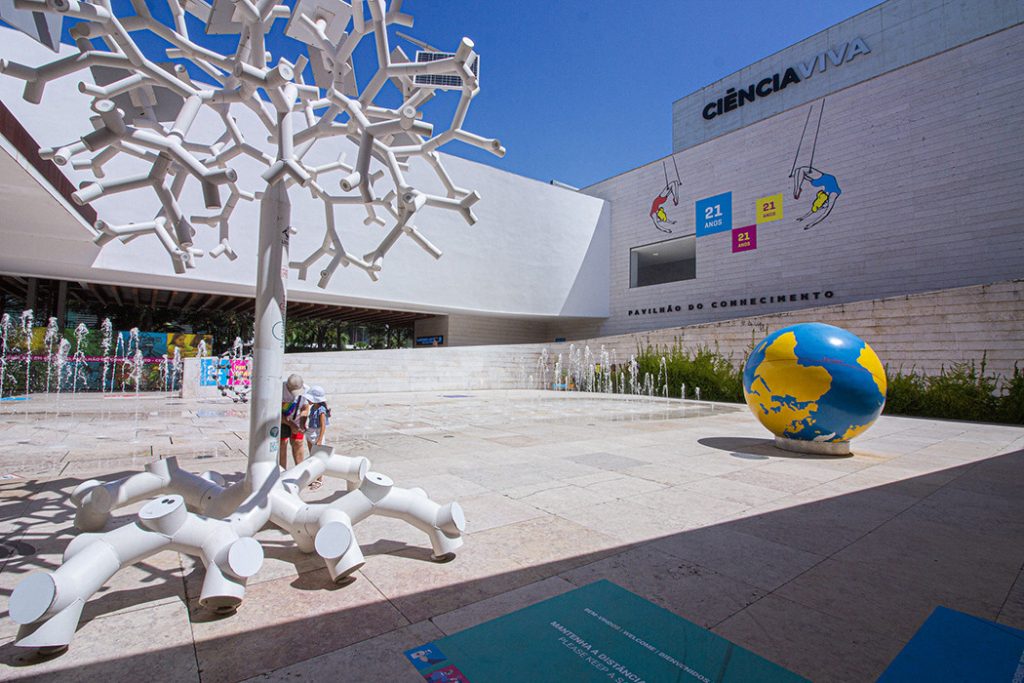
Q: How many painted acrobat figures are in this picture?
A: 2